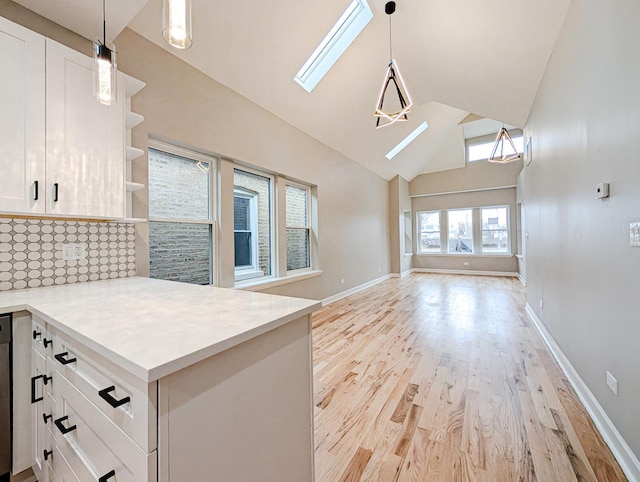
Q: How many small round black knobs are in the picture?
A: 5